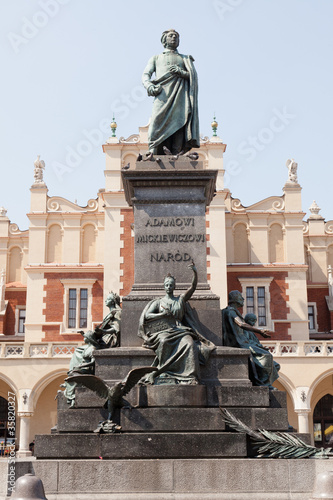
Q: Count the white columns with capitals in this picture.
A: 2